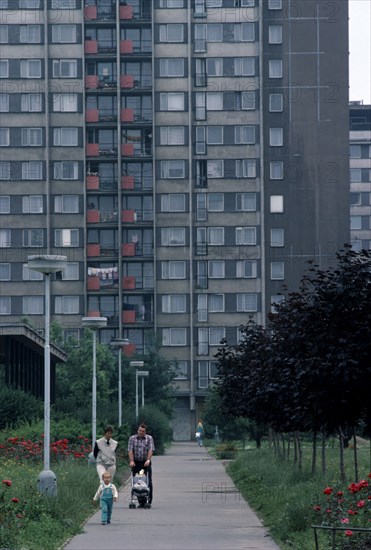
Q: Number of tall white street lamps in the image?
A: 5